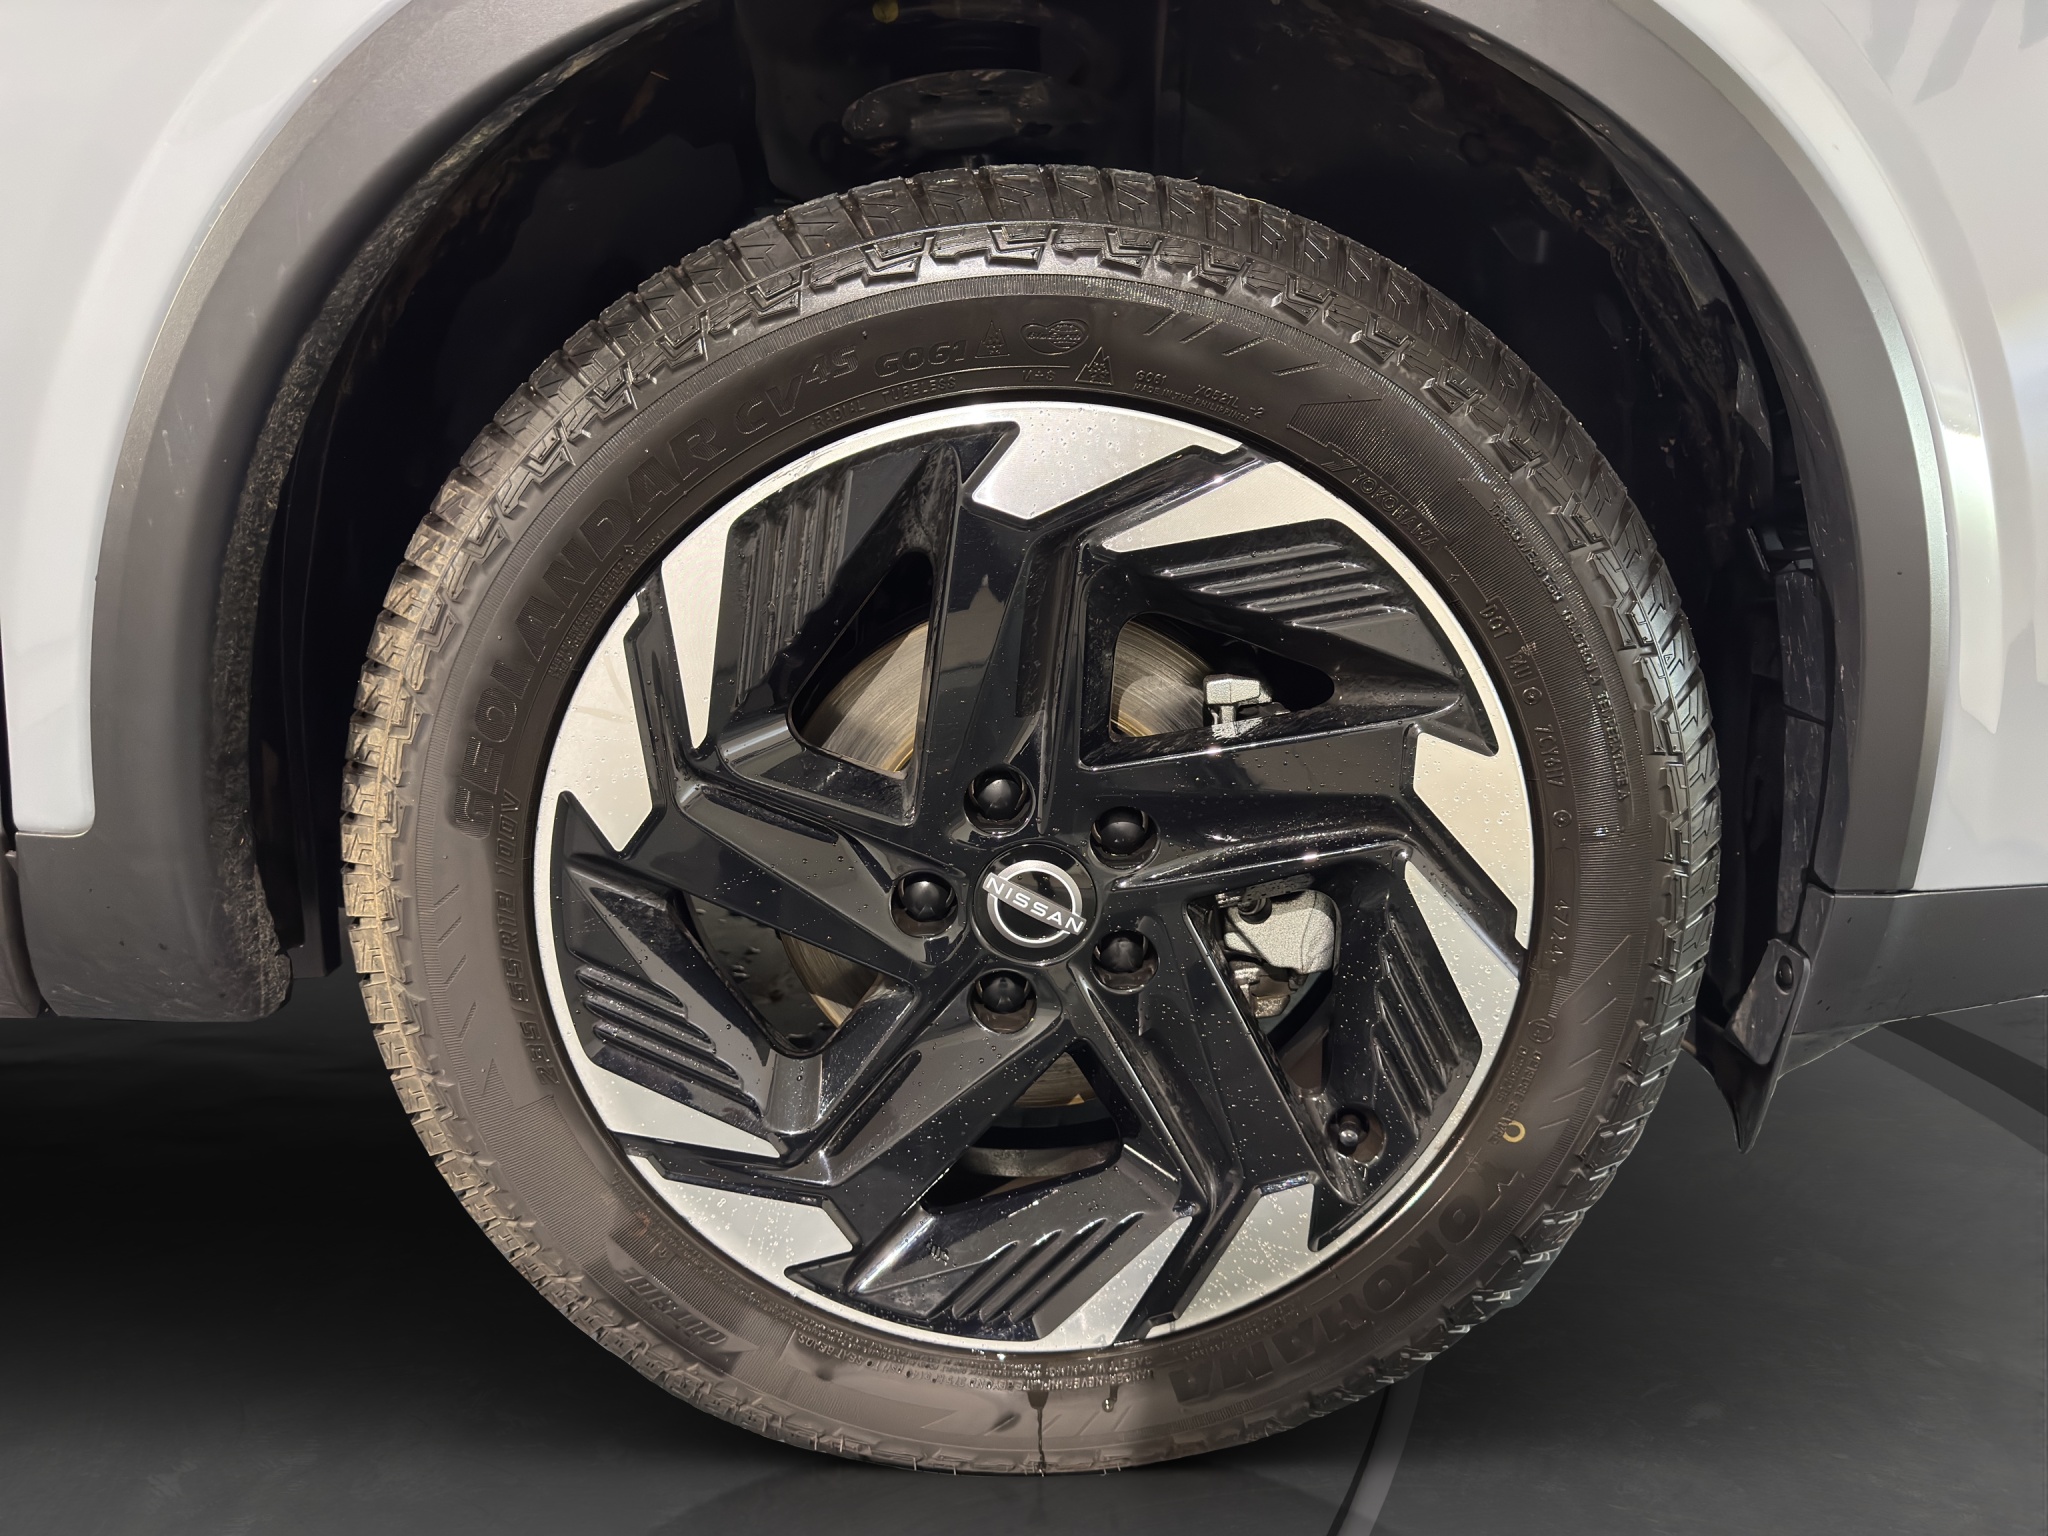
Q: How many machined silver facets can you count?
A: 10